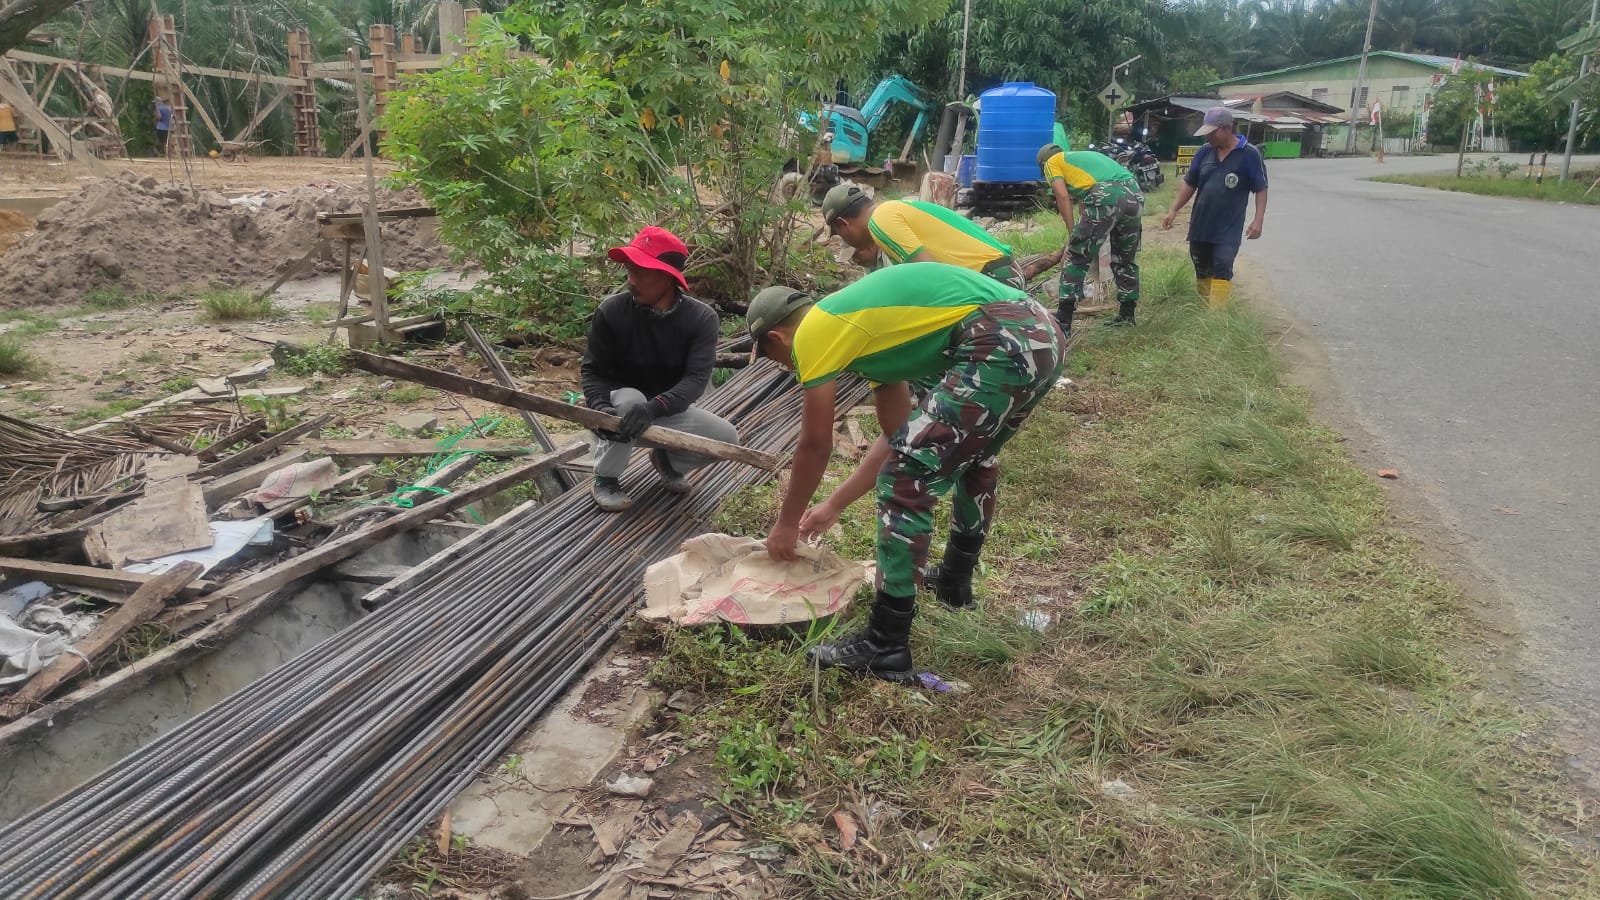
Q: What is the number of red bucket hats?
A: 1